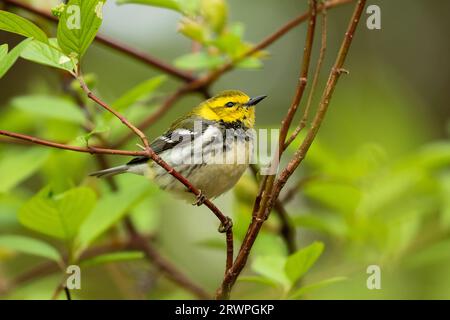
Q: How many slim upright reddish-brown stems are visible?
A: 3